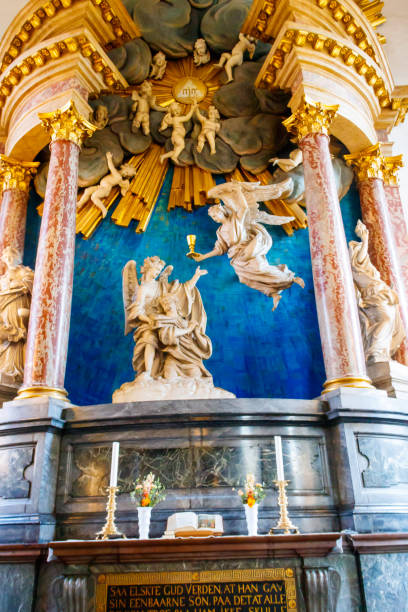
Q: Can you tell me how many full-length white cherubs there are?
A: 5